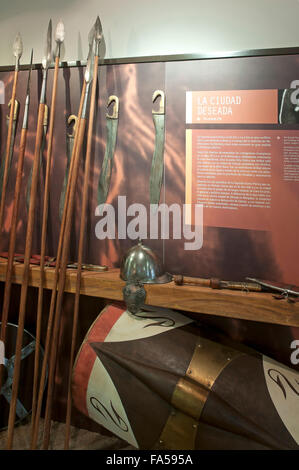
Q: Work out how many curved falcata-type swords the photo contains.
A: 5